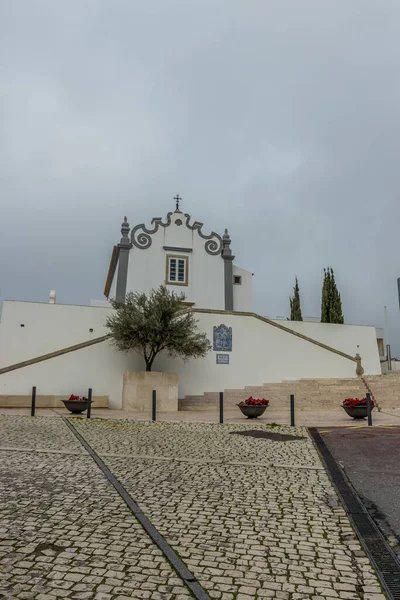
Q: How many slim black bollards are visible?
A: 6